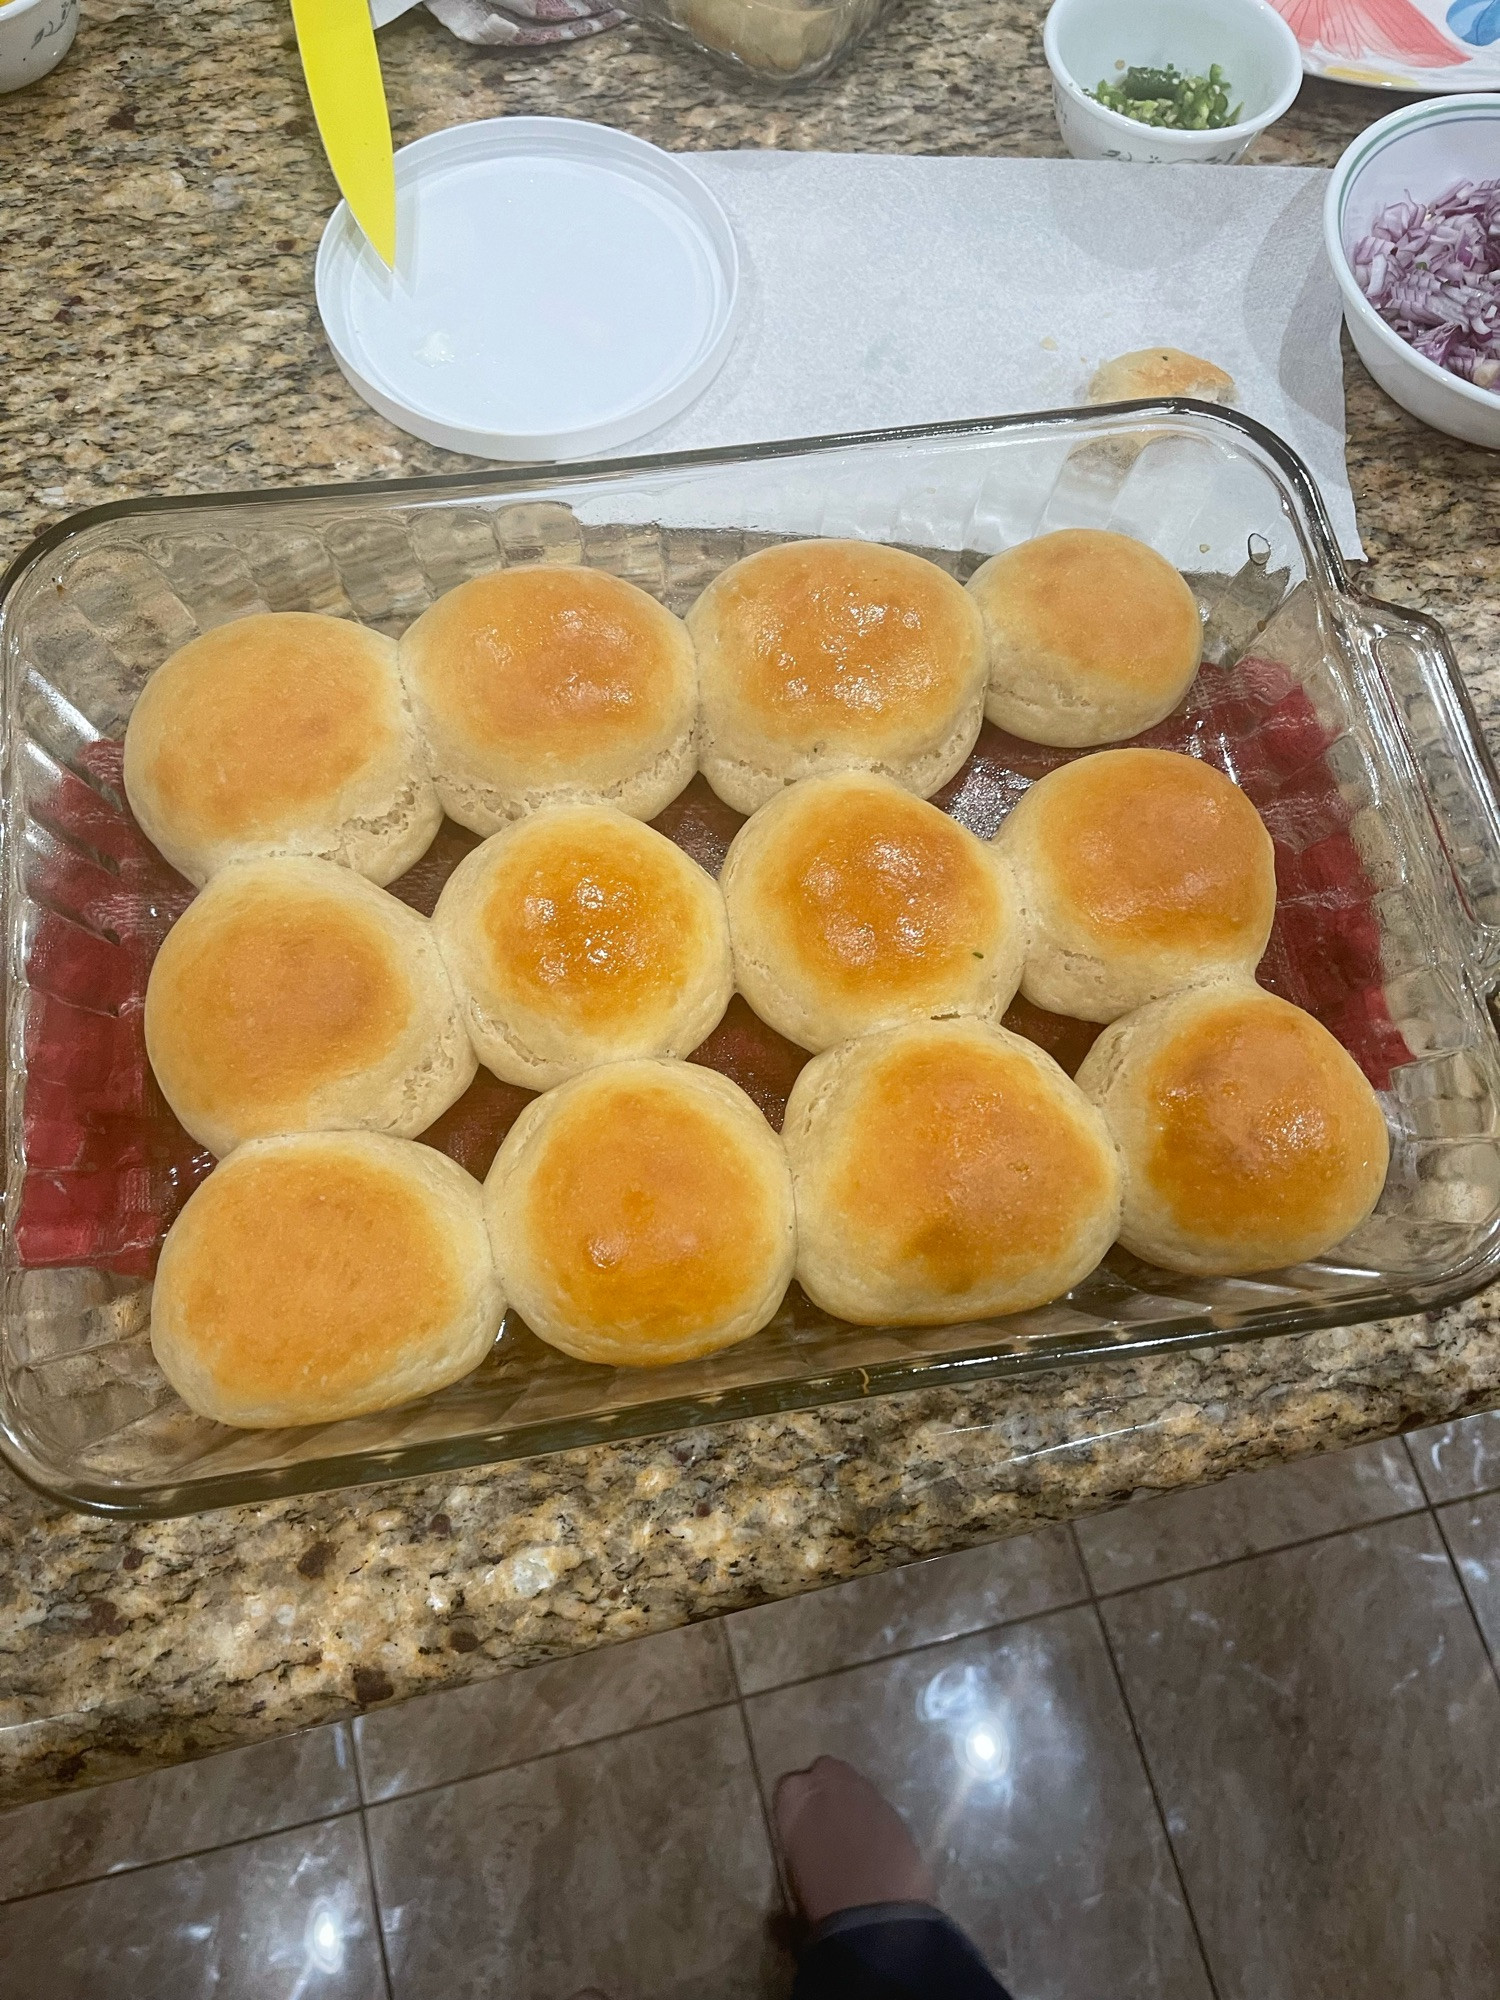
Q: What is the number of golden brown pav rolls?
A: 12